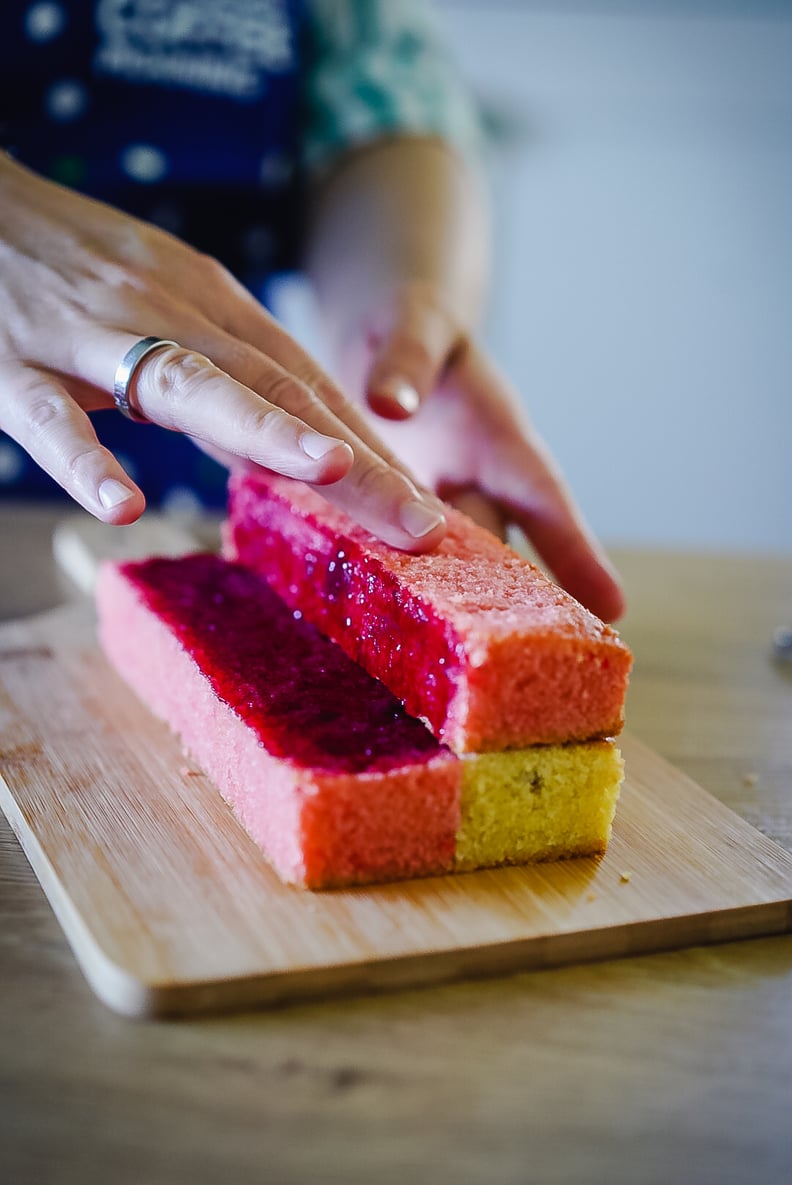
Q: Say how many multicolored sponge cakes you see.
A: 3